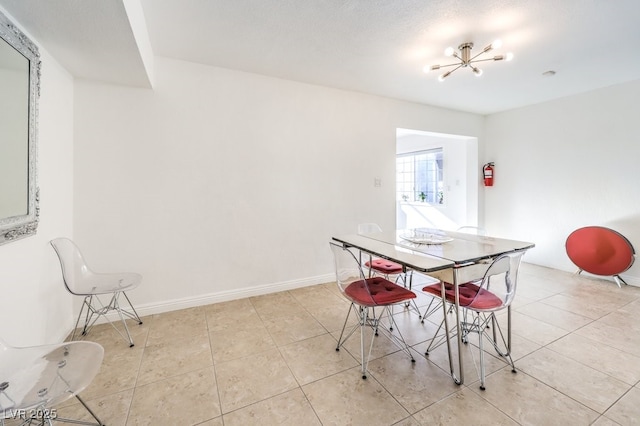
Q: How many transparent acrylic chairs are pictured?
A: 6